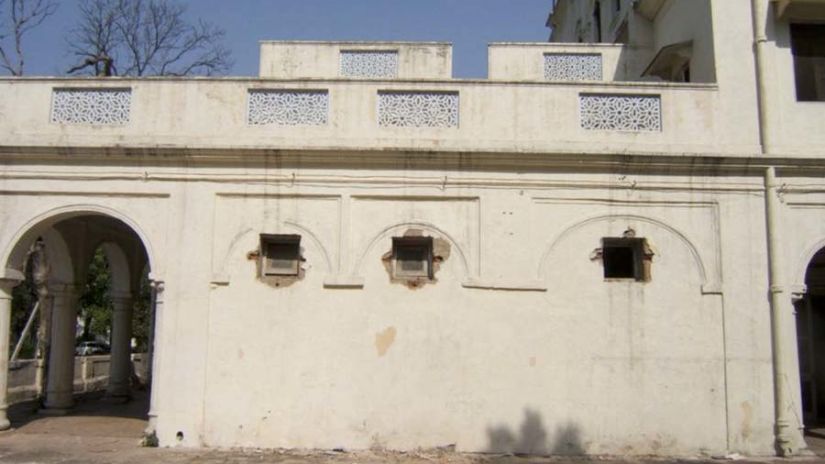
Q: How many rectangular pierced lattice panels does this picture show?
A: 6